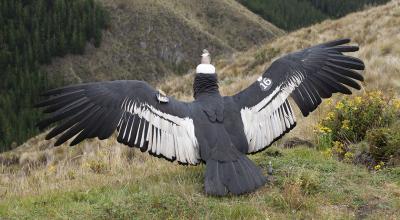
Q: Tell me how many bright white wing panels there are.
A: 2